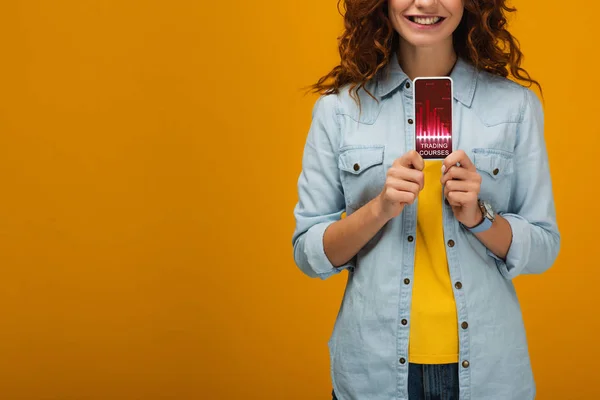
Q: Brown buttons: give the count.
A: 12